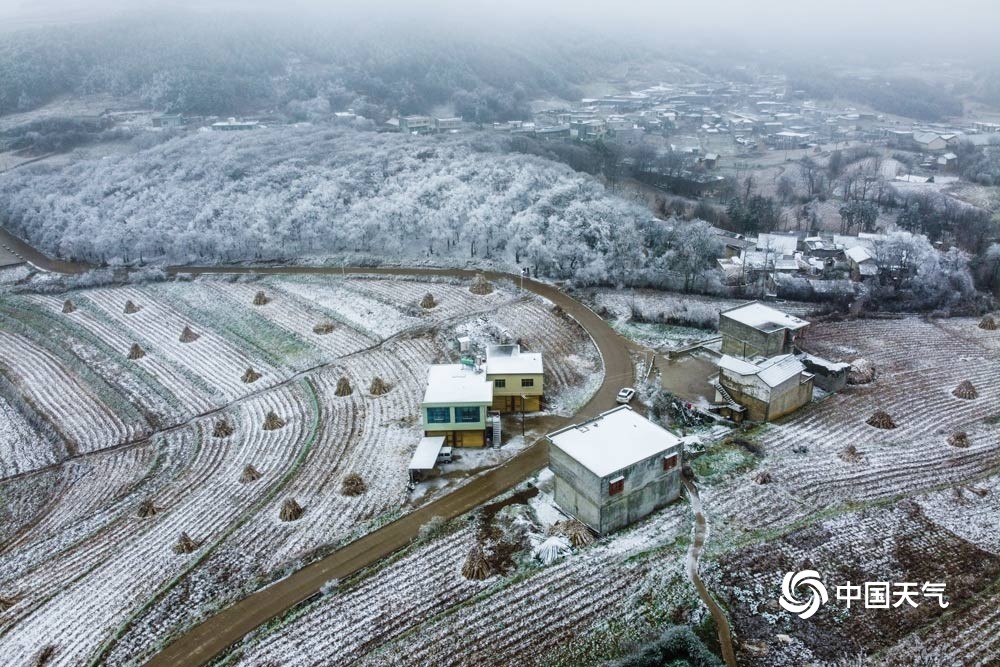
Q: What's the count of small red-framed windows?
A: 2